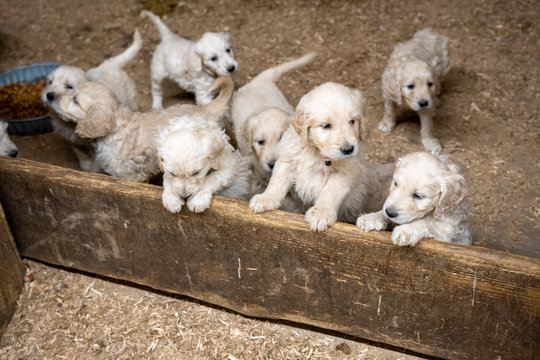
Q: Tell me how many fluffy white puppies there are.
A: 9